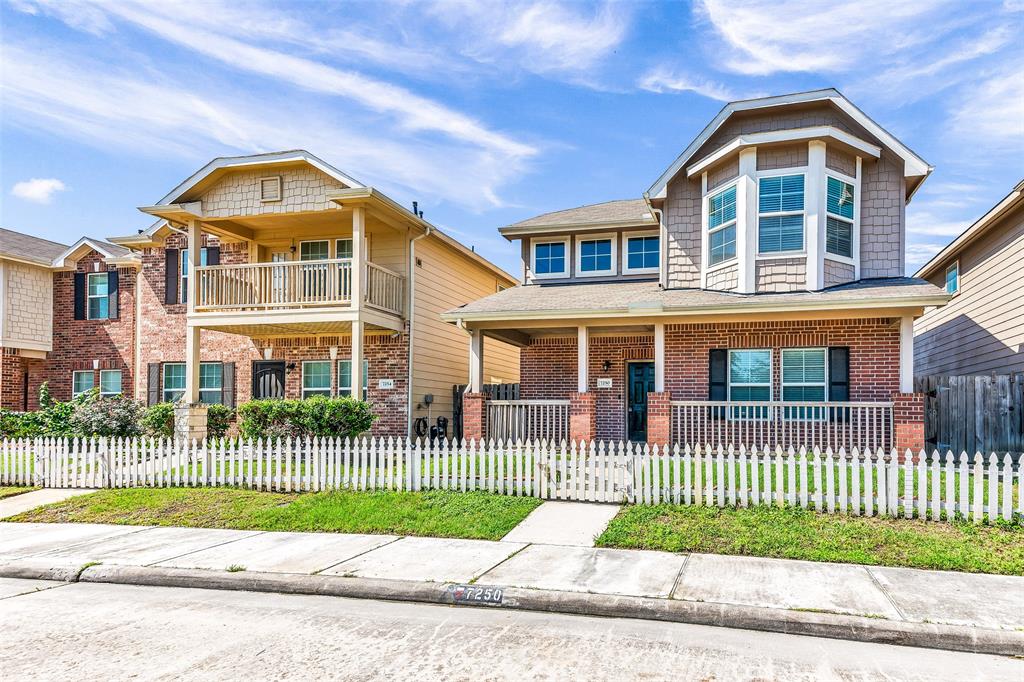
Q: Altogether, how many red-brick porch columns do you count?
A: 4